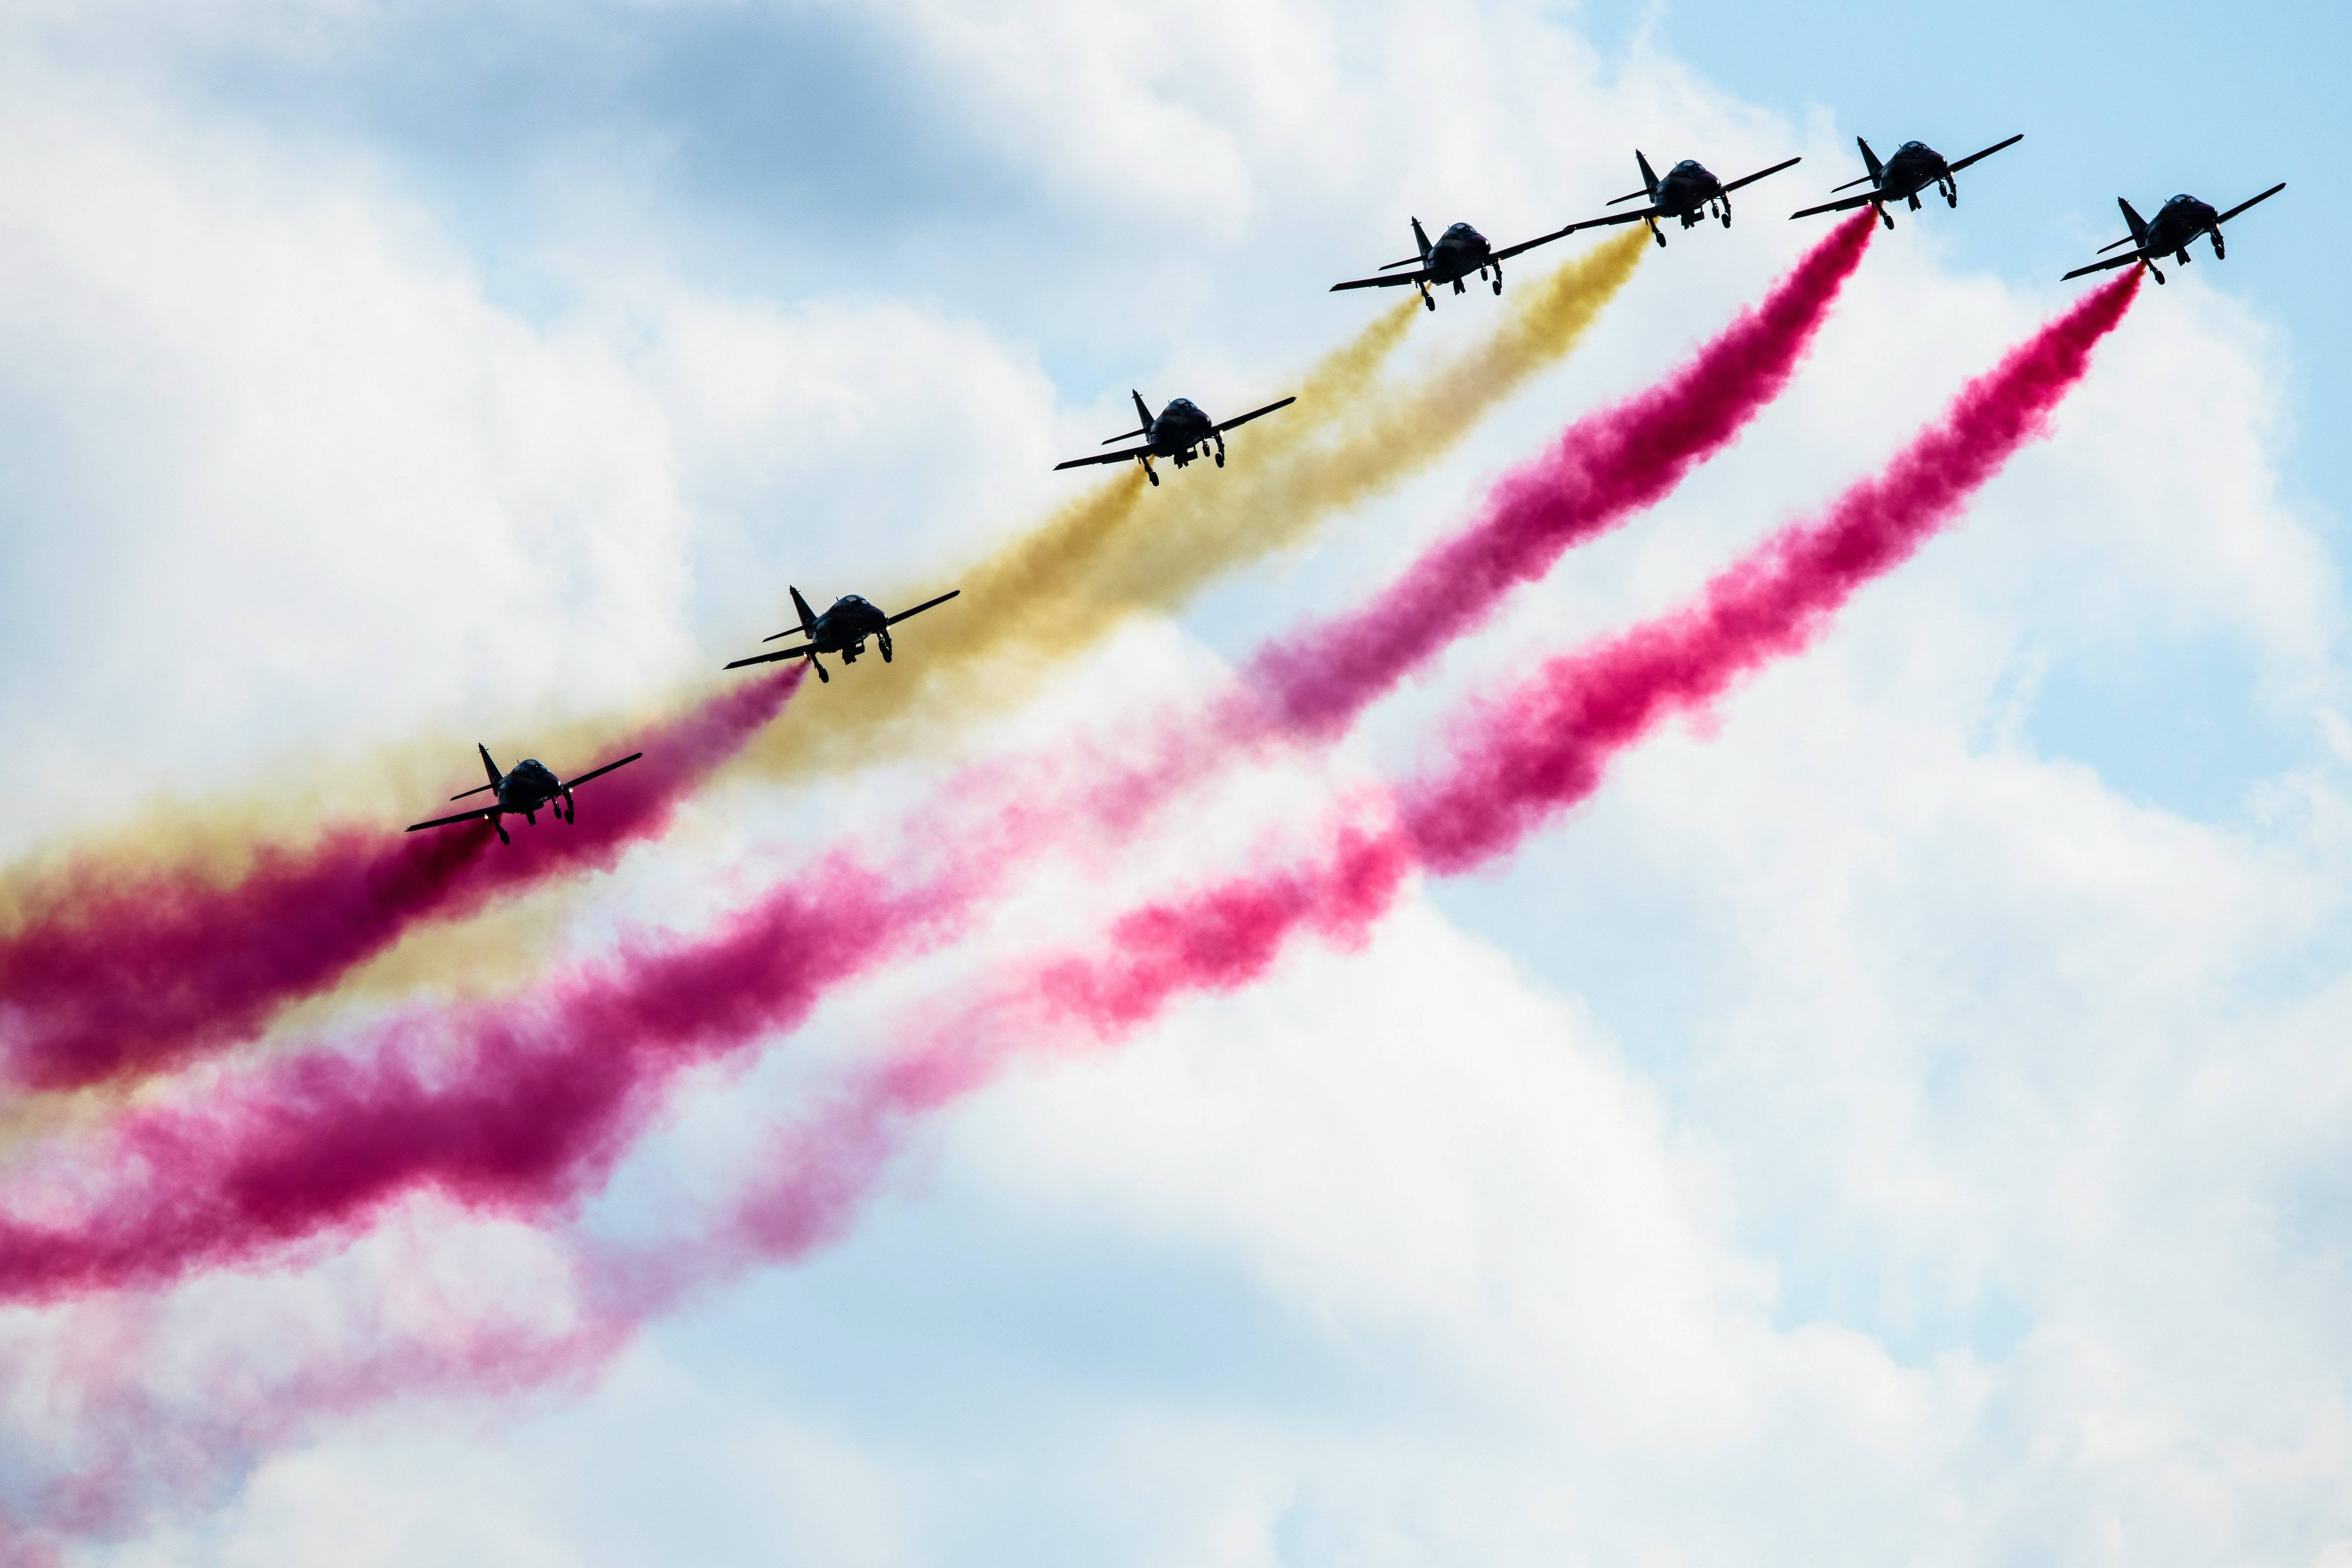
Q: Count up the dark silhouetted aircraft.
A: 7